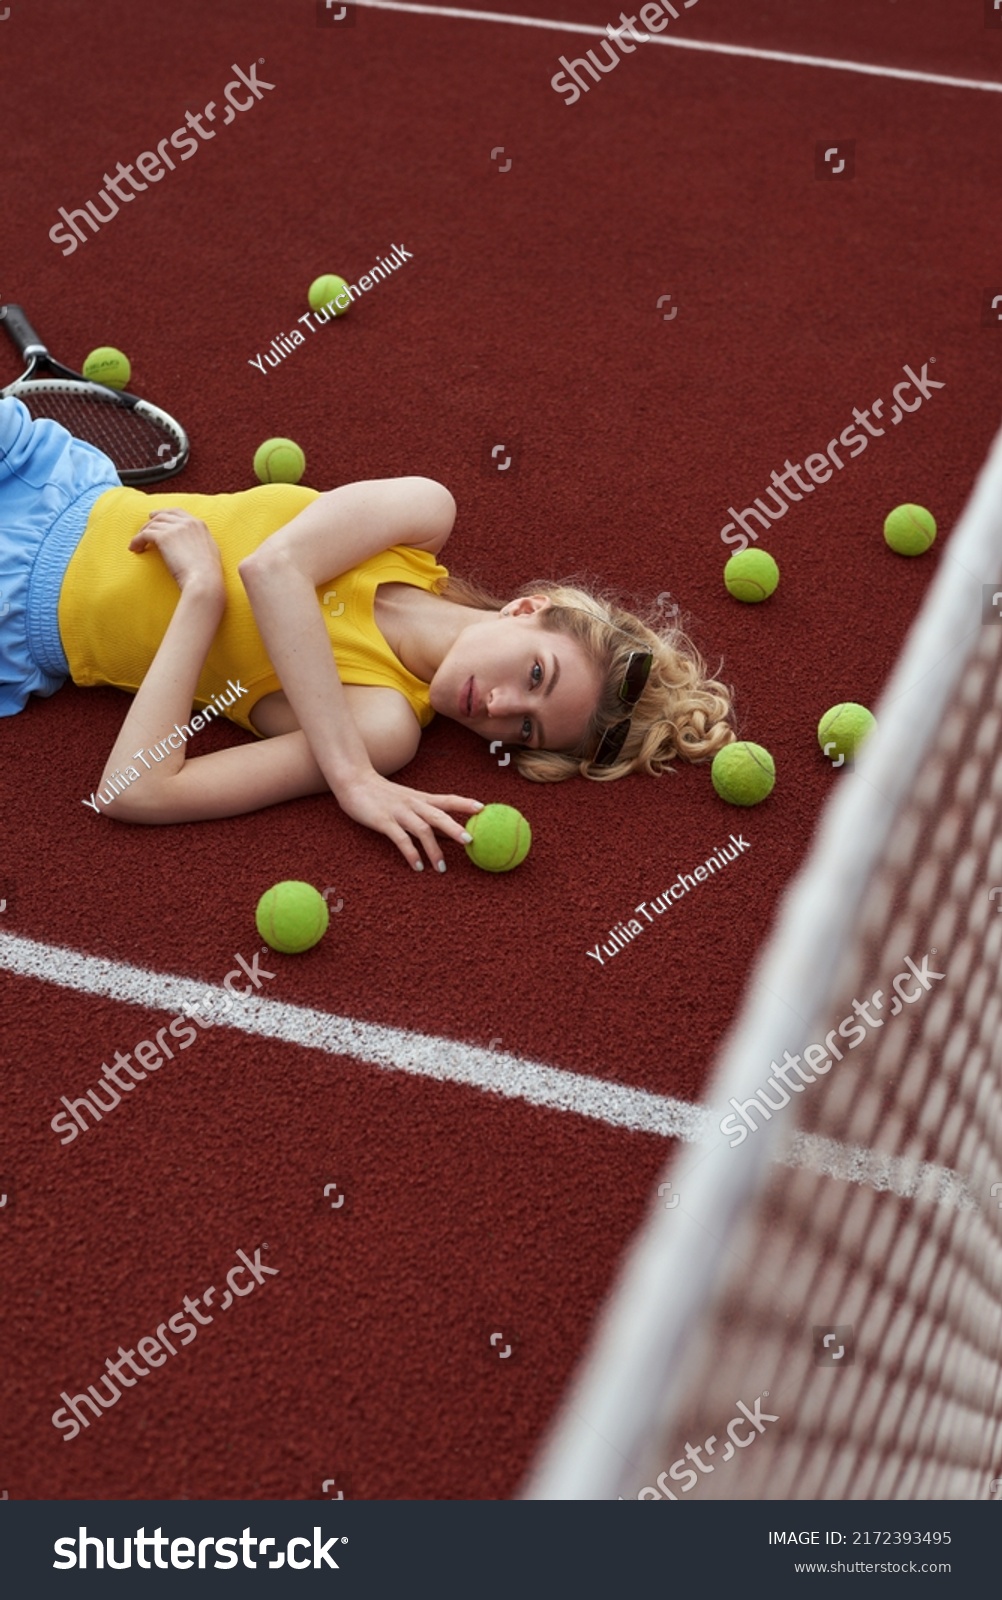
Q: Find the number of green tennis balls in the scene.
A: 9